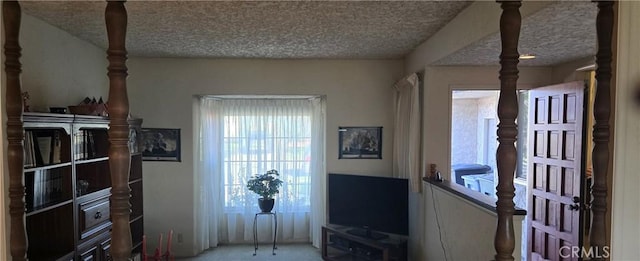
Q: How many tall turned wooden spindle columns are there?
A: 4